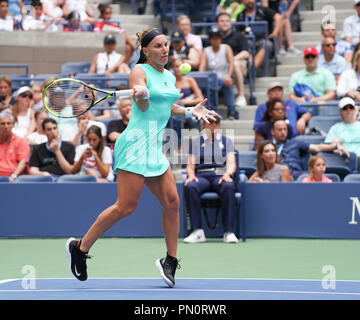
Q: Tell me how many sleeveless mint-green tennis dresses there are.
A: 1